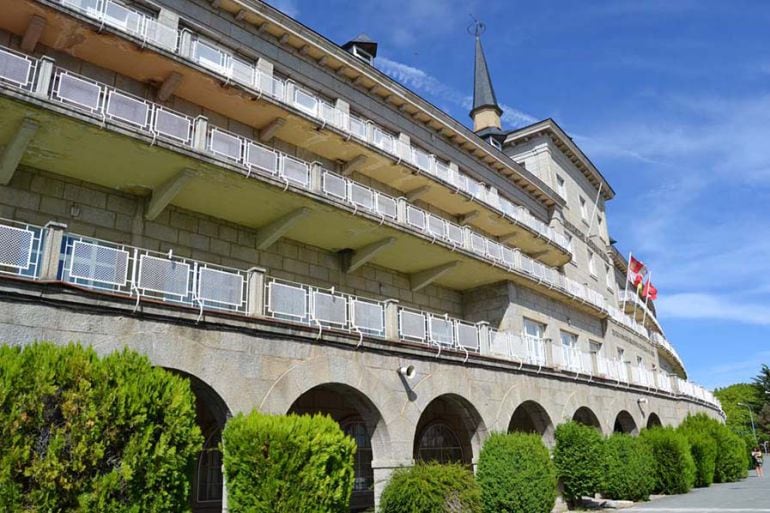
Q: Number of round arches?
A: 7